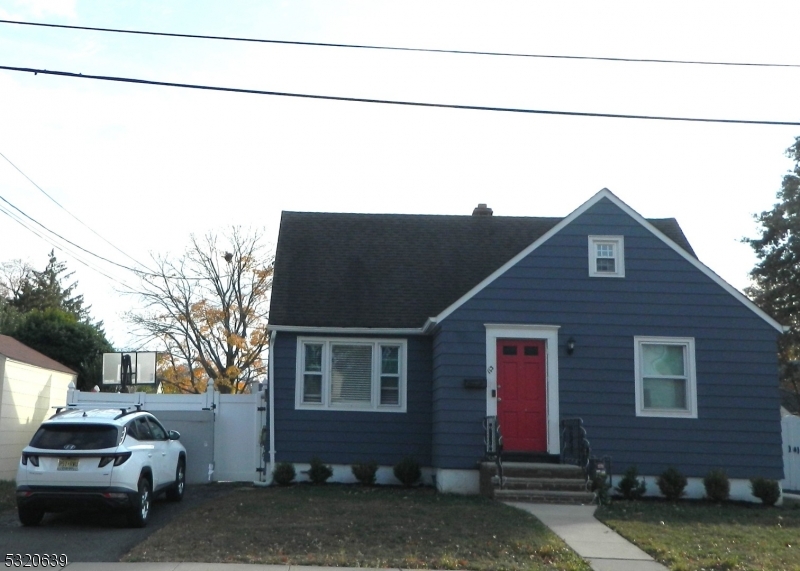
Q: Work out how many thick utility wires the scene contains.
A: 2